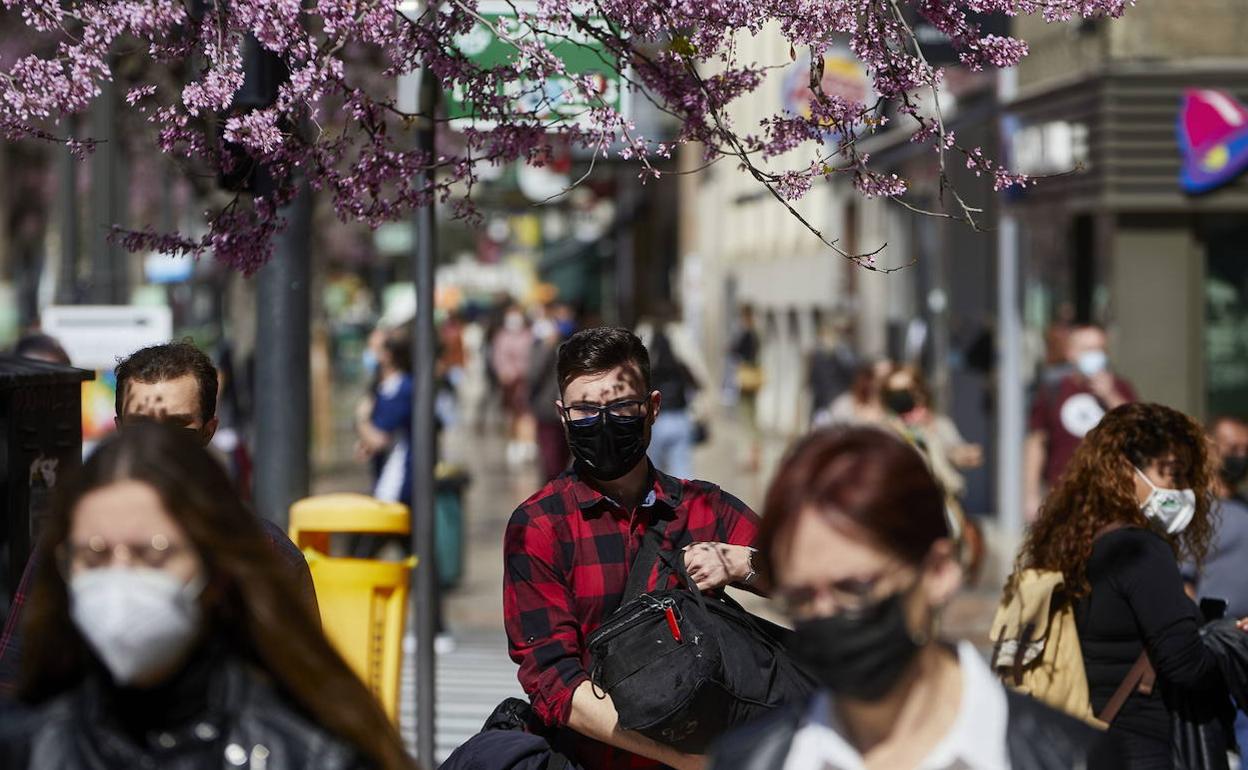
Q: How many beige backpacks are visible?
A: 1